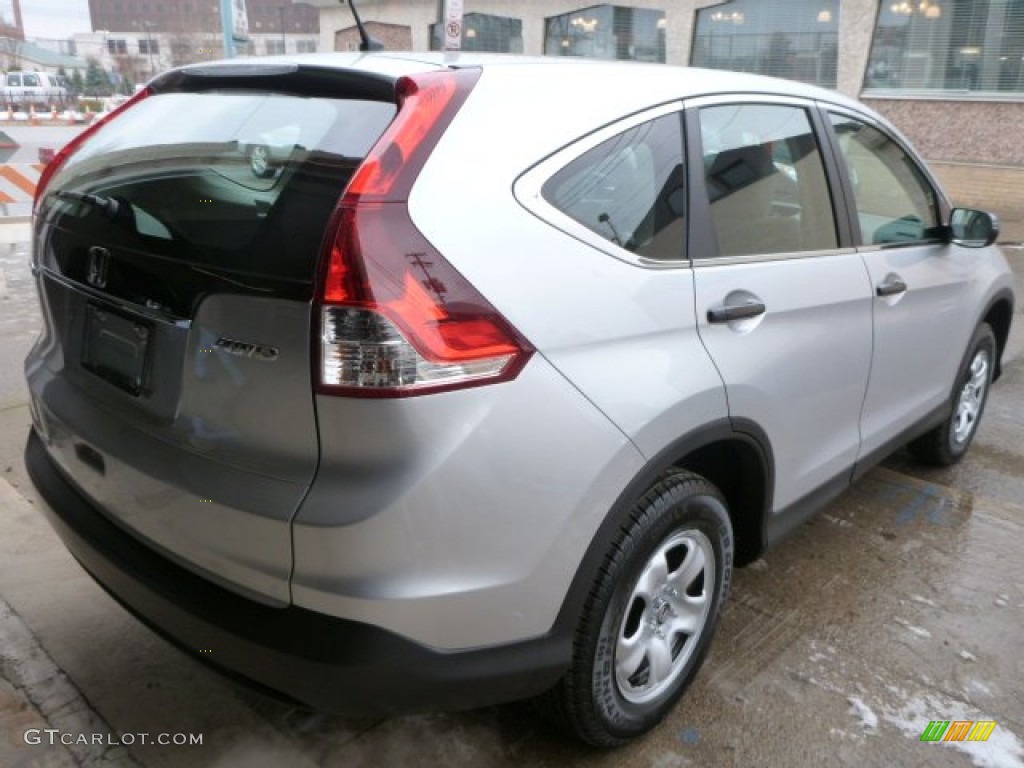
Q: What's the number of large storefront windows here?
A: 4